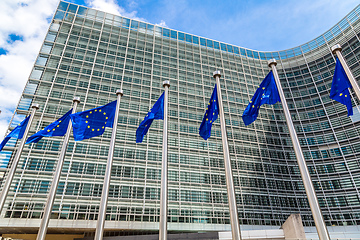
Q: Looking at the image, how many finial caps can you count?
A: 7